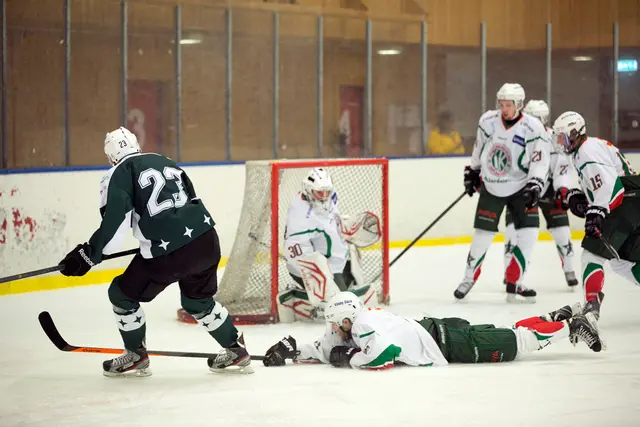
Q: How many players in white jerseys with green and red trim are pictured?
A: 5